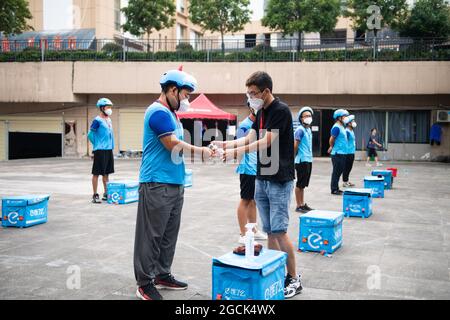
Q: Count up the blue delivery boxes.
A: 8